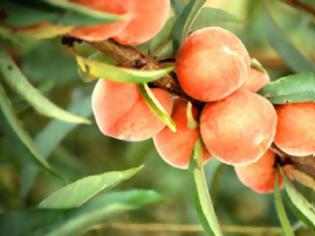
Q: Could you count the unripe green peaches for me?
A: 0